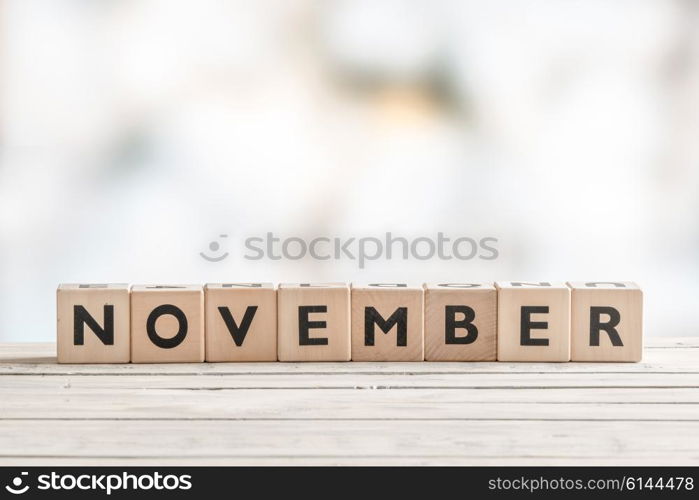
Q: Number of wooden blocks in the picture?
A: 8